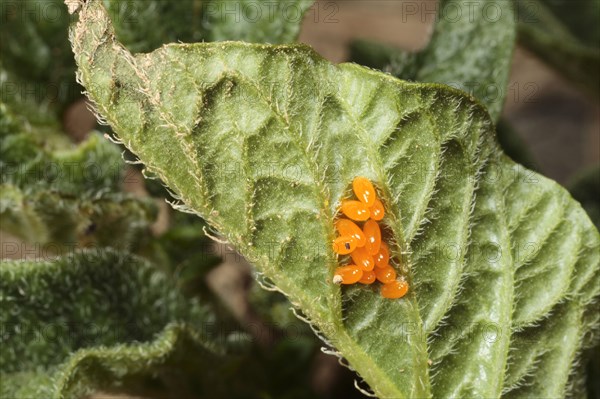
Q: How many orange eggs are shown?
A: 12